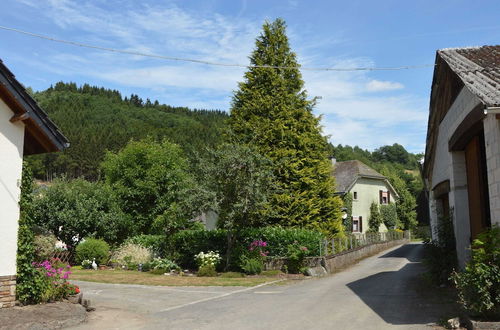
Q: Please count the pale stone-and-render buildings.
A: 3